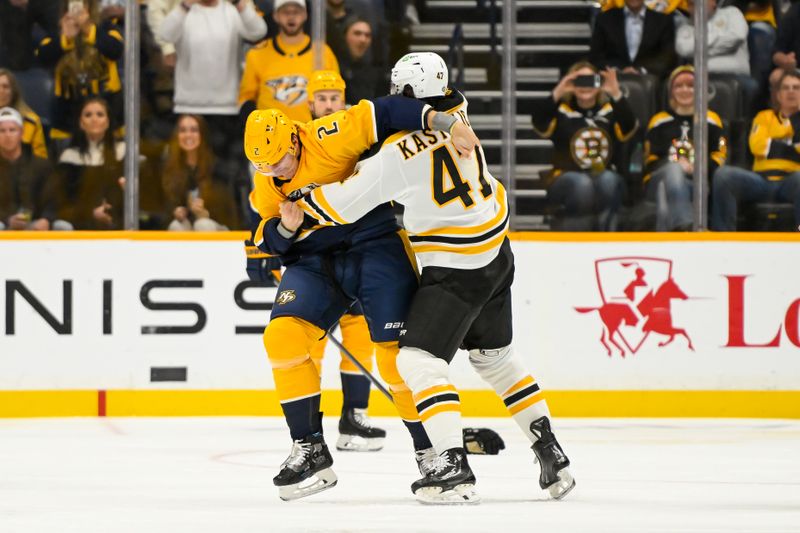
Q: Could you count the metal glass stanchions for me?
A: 4